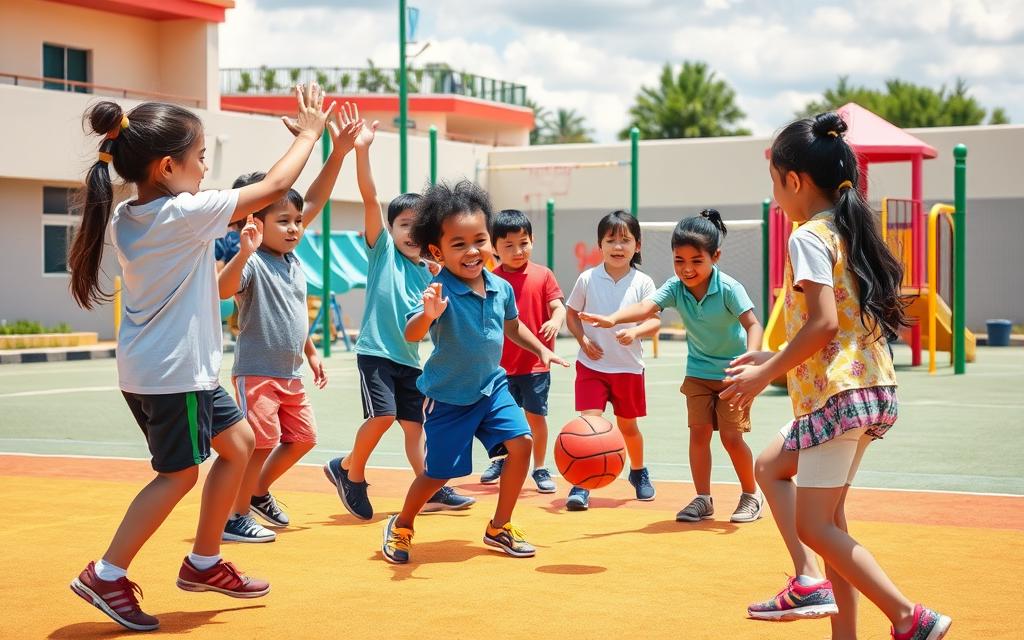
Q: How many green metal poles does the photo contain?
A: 7